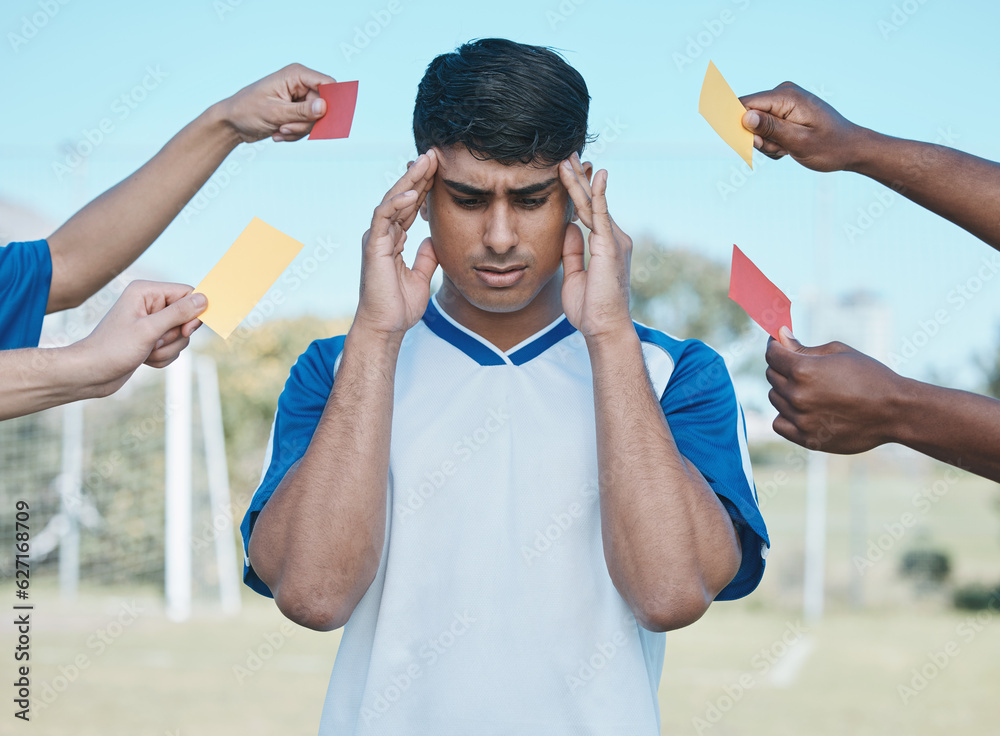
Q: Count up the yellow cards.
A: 2